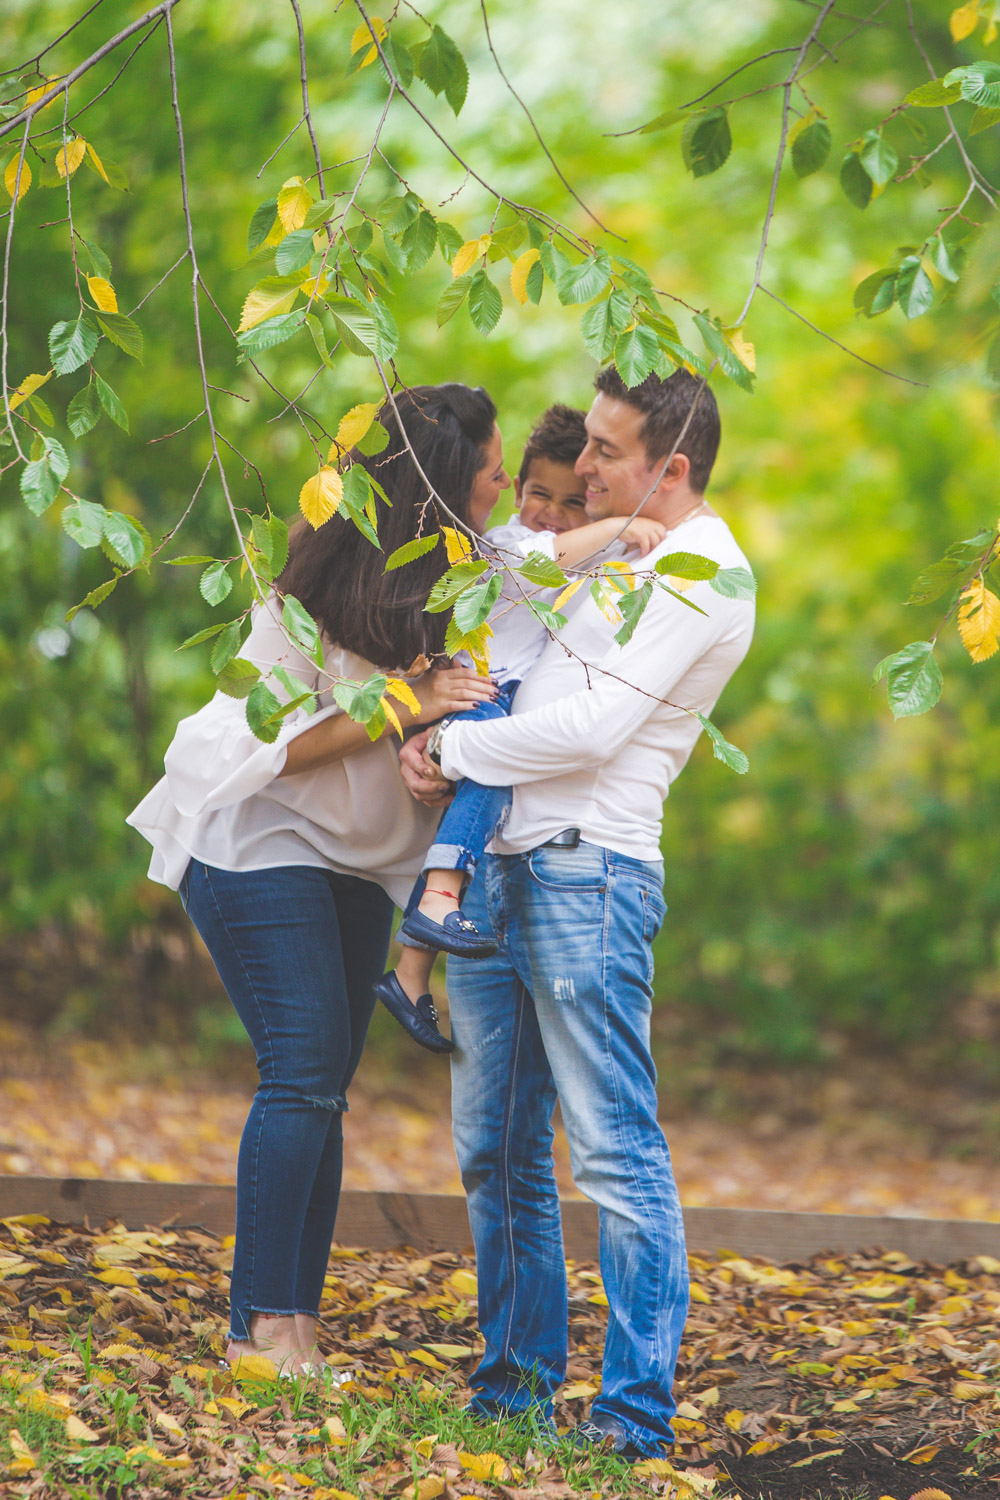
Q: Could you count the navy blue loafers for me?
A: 2